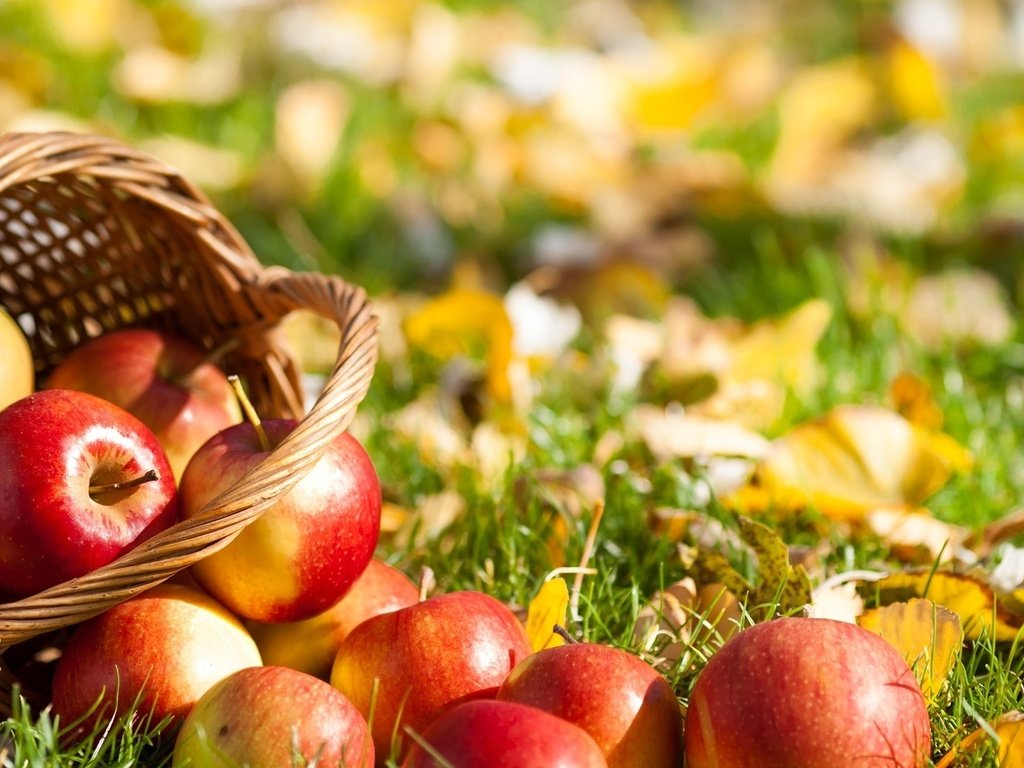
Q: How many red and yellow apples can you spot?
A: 11